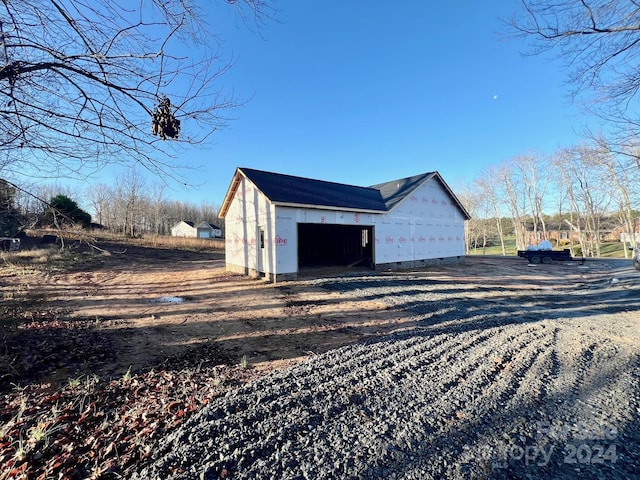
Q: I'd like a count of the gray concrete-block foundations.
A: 1